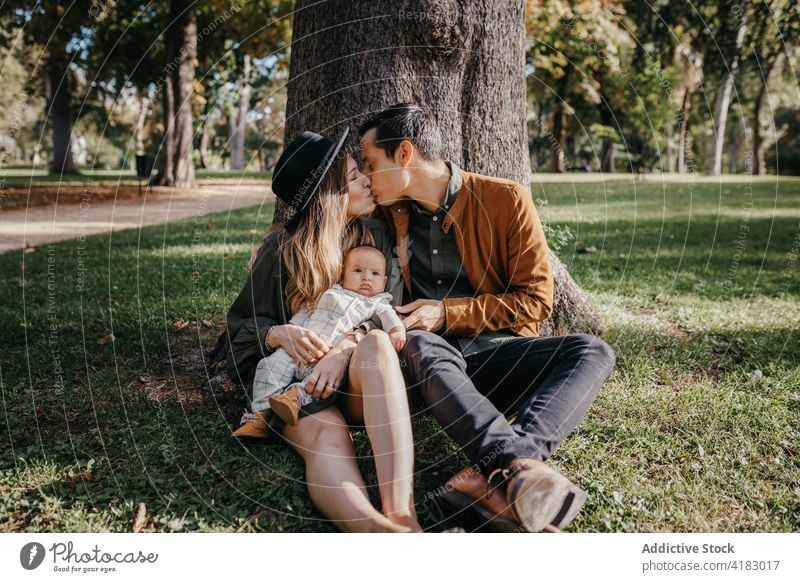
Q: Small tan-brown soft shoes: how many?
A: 2